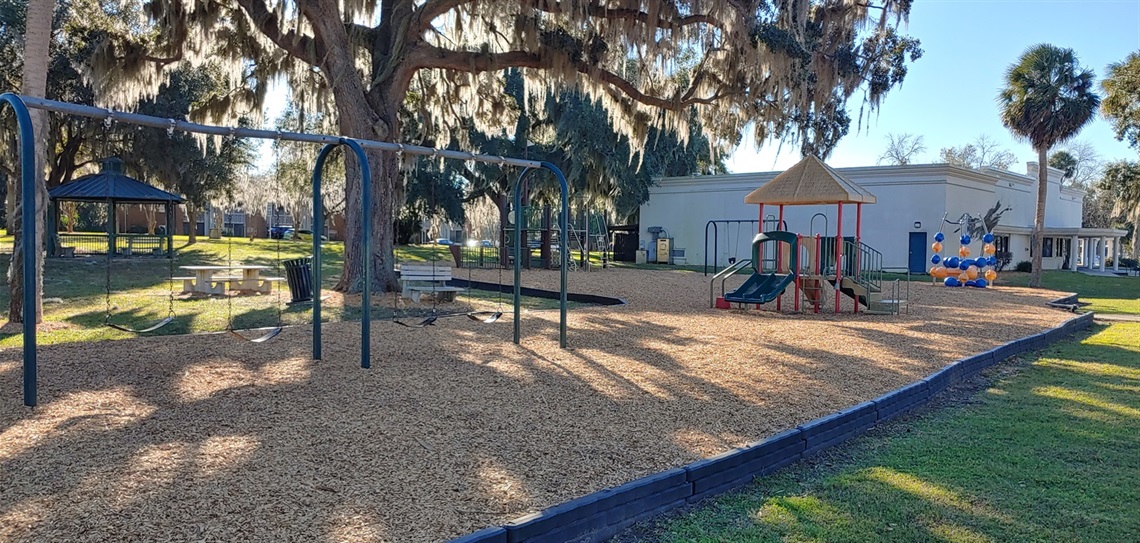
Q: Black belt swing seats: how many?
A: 4